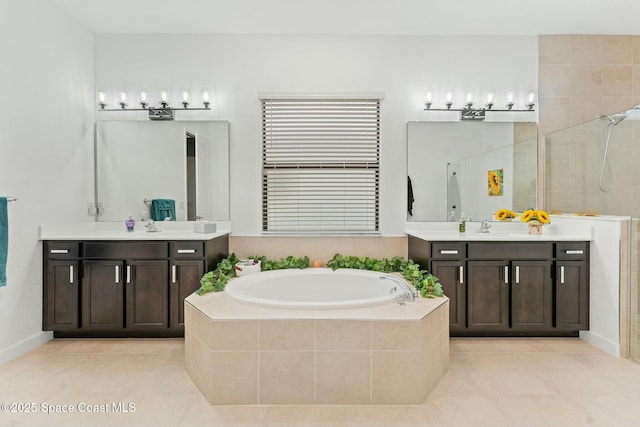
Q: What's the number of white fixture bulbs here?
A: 12